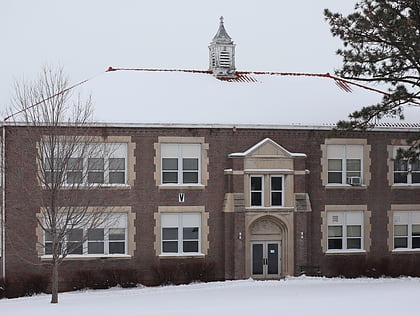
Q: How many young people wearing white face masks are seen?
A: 0